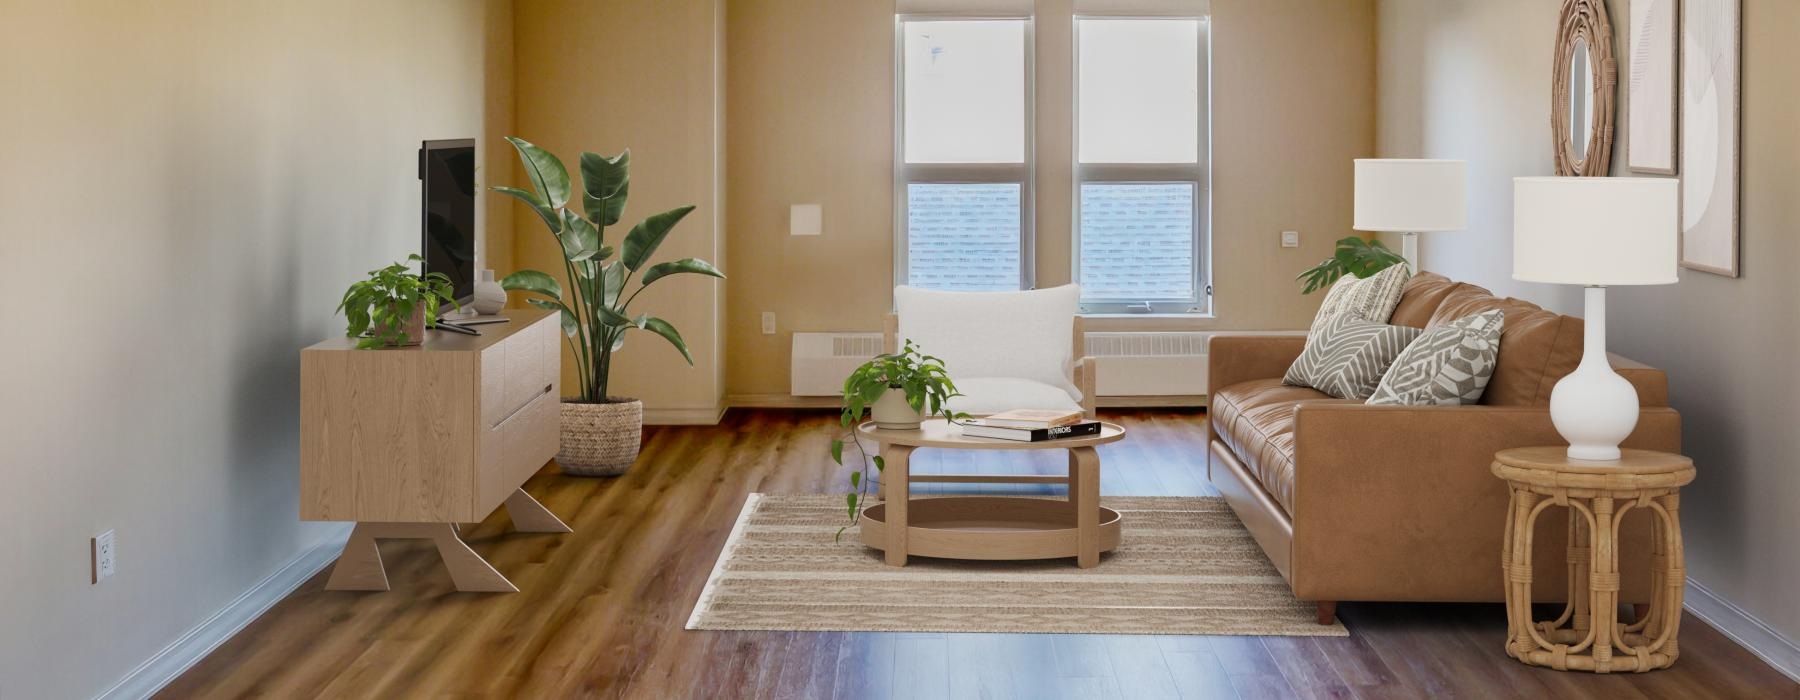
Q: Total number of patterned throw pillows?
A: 3